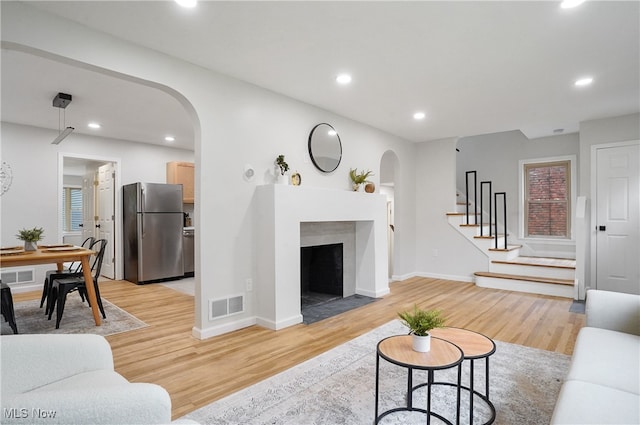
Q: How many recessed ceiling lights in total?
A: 7